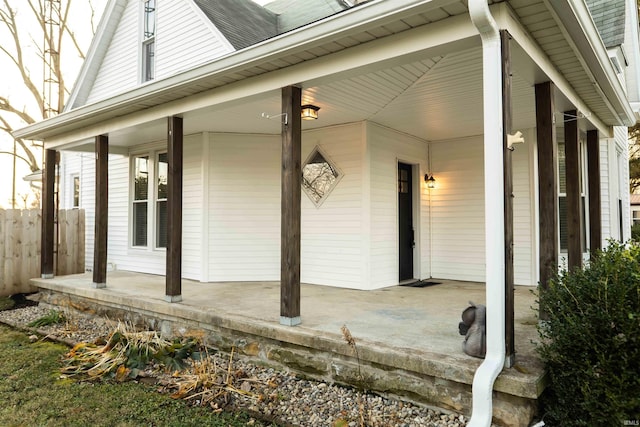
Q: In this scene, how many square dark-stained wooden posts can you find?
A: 8